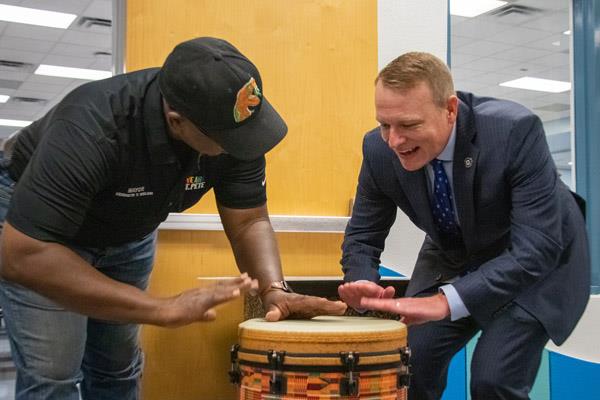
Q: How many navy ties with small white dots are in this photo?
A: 1